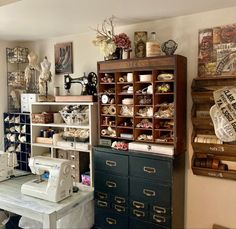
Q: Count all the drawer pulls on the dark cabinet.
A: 13